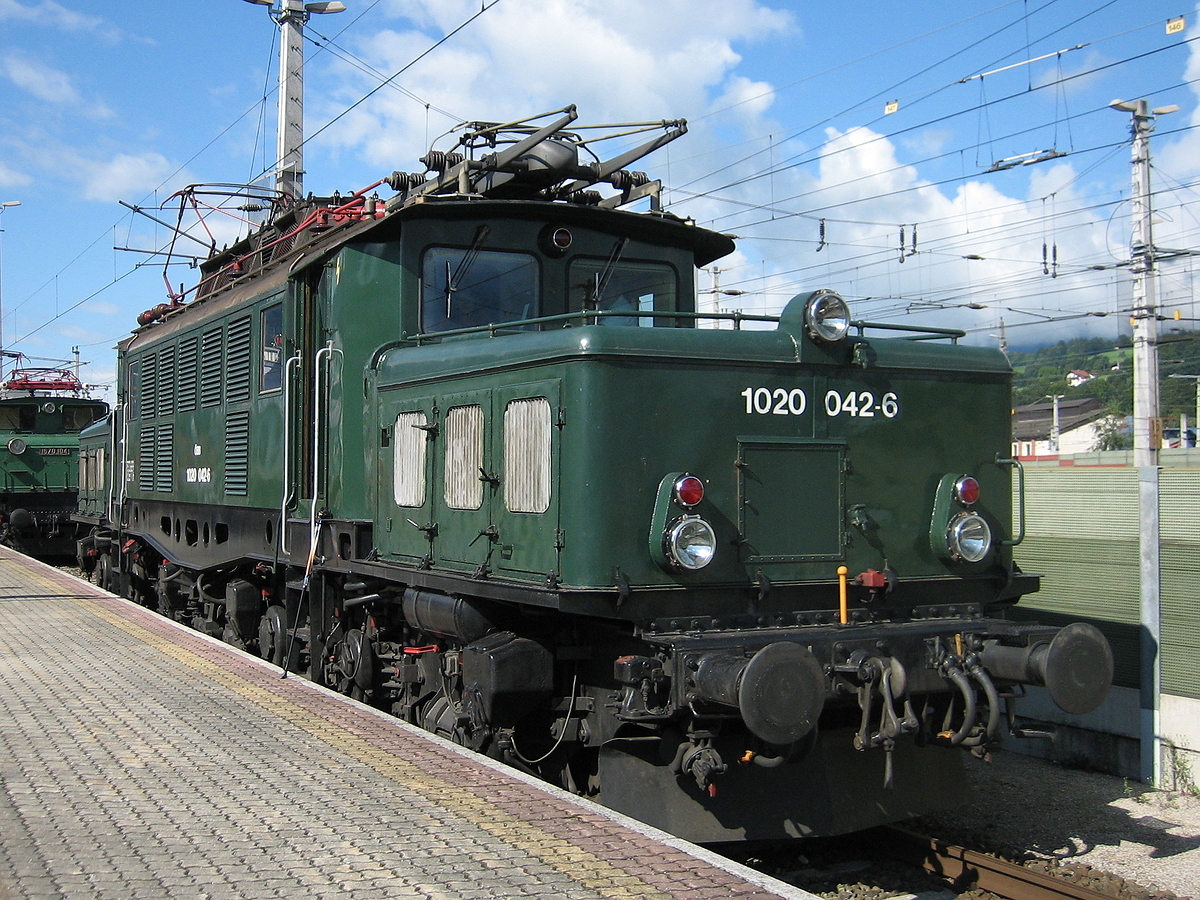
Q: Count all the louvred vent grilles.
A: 8